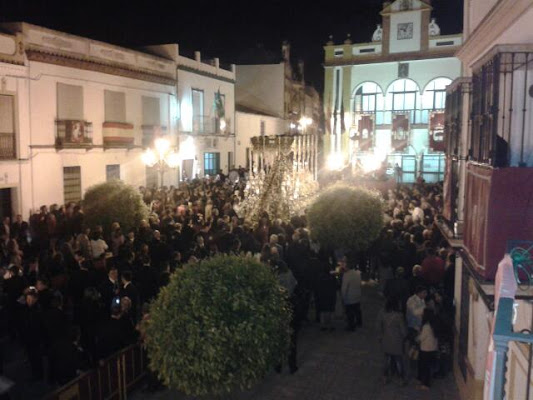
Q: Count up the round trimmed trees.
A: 3